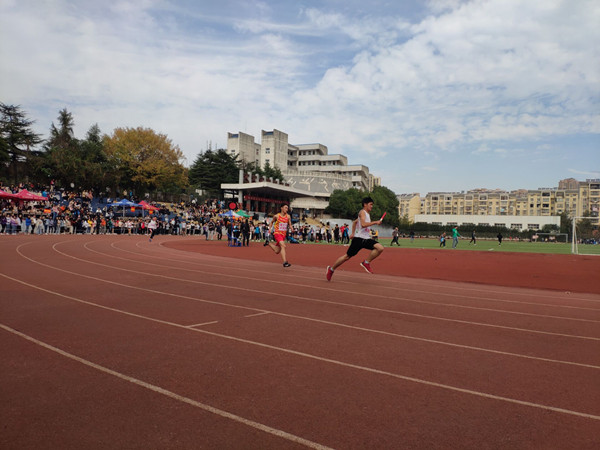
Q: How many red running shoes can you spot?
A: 2